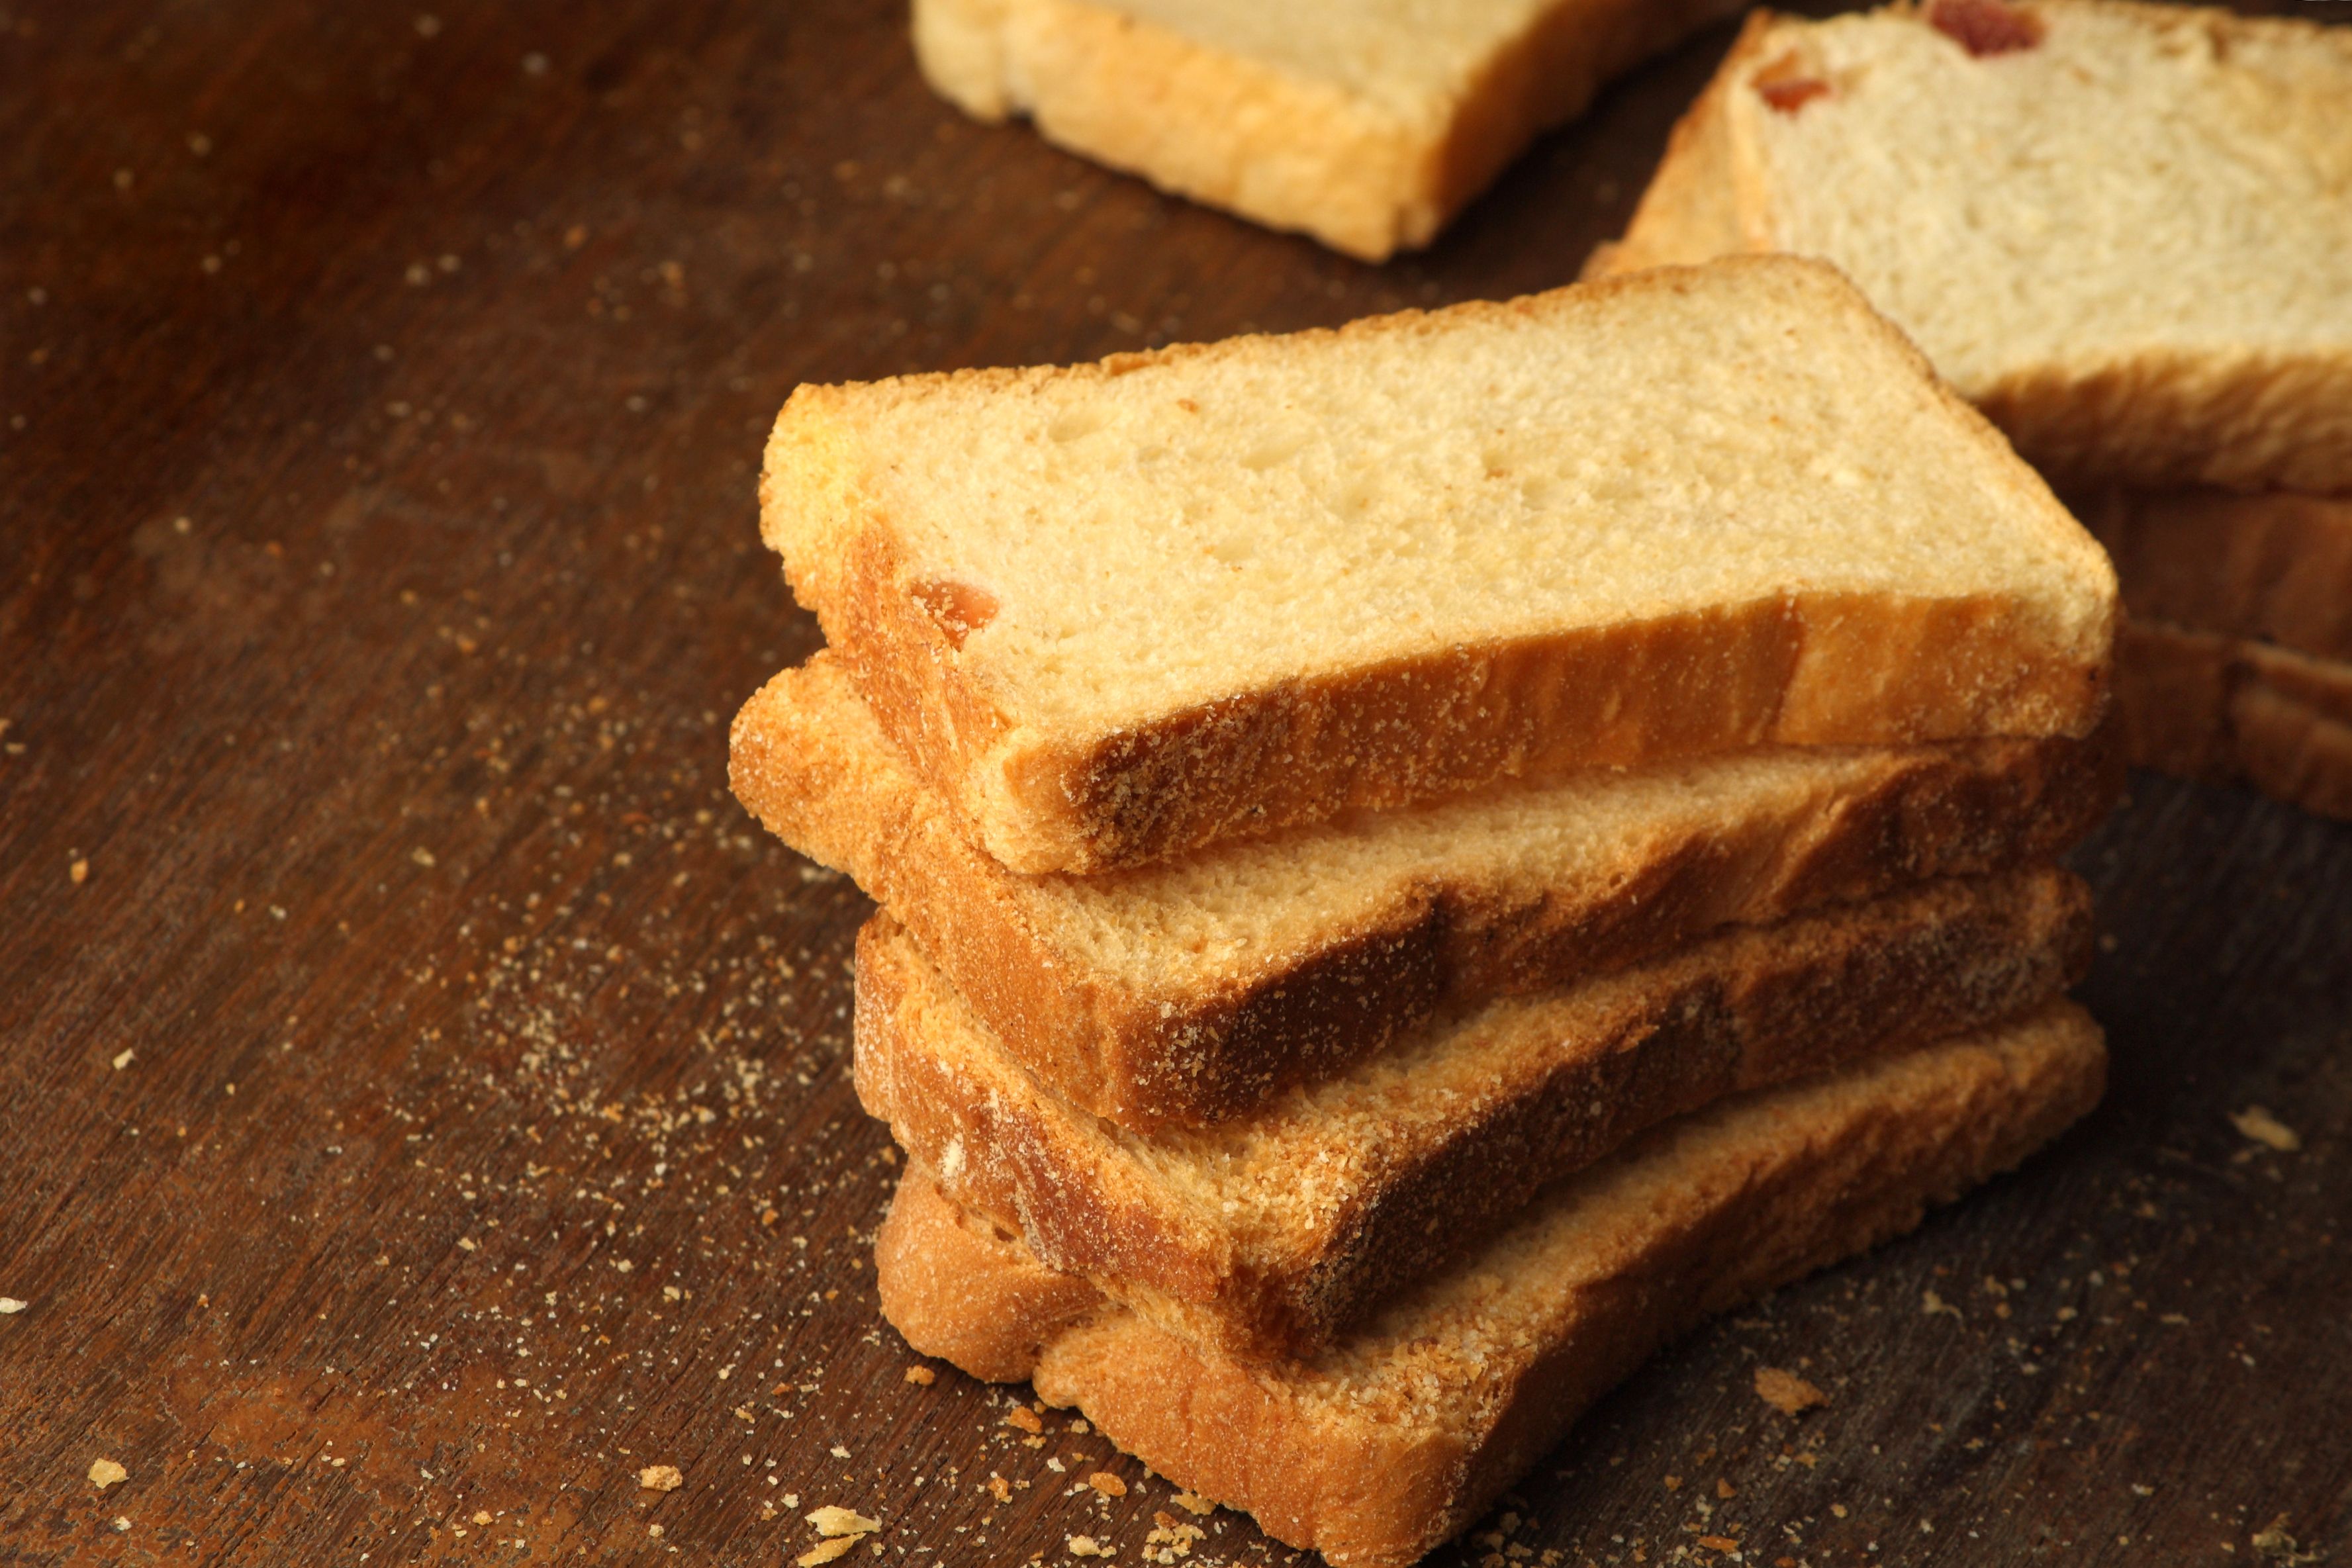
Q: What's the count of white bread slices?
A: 8